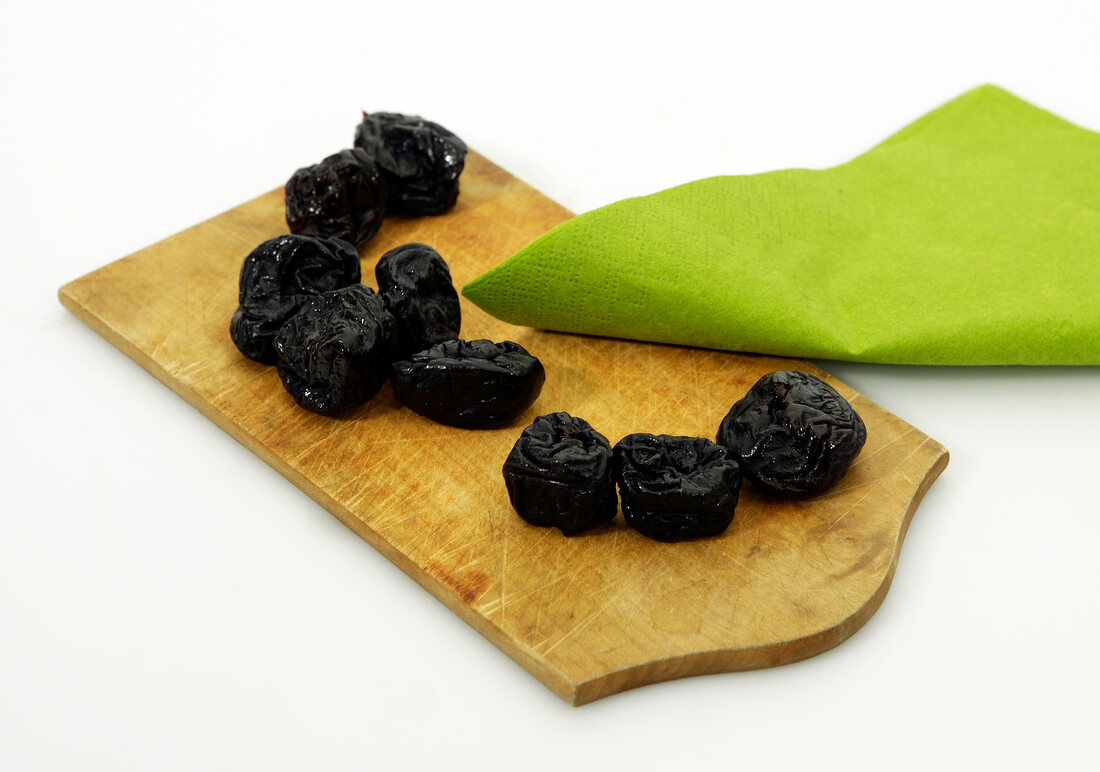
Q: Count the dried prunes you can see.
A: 9